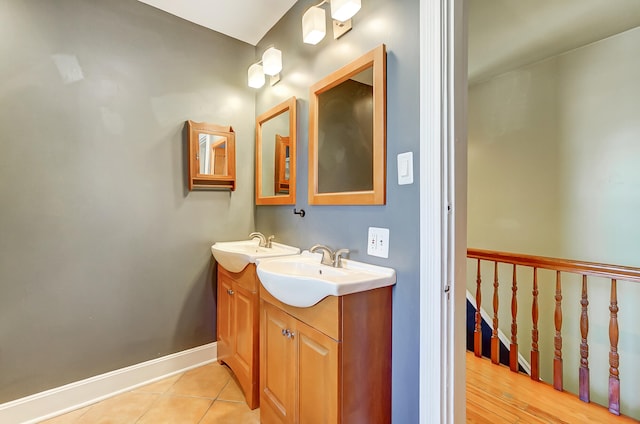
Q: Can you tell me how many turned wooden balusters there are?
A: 7